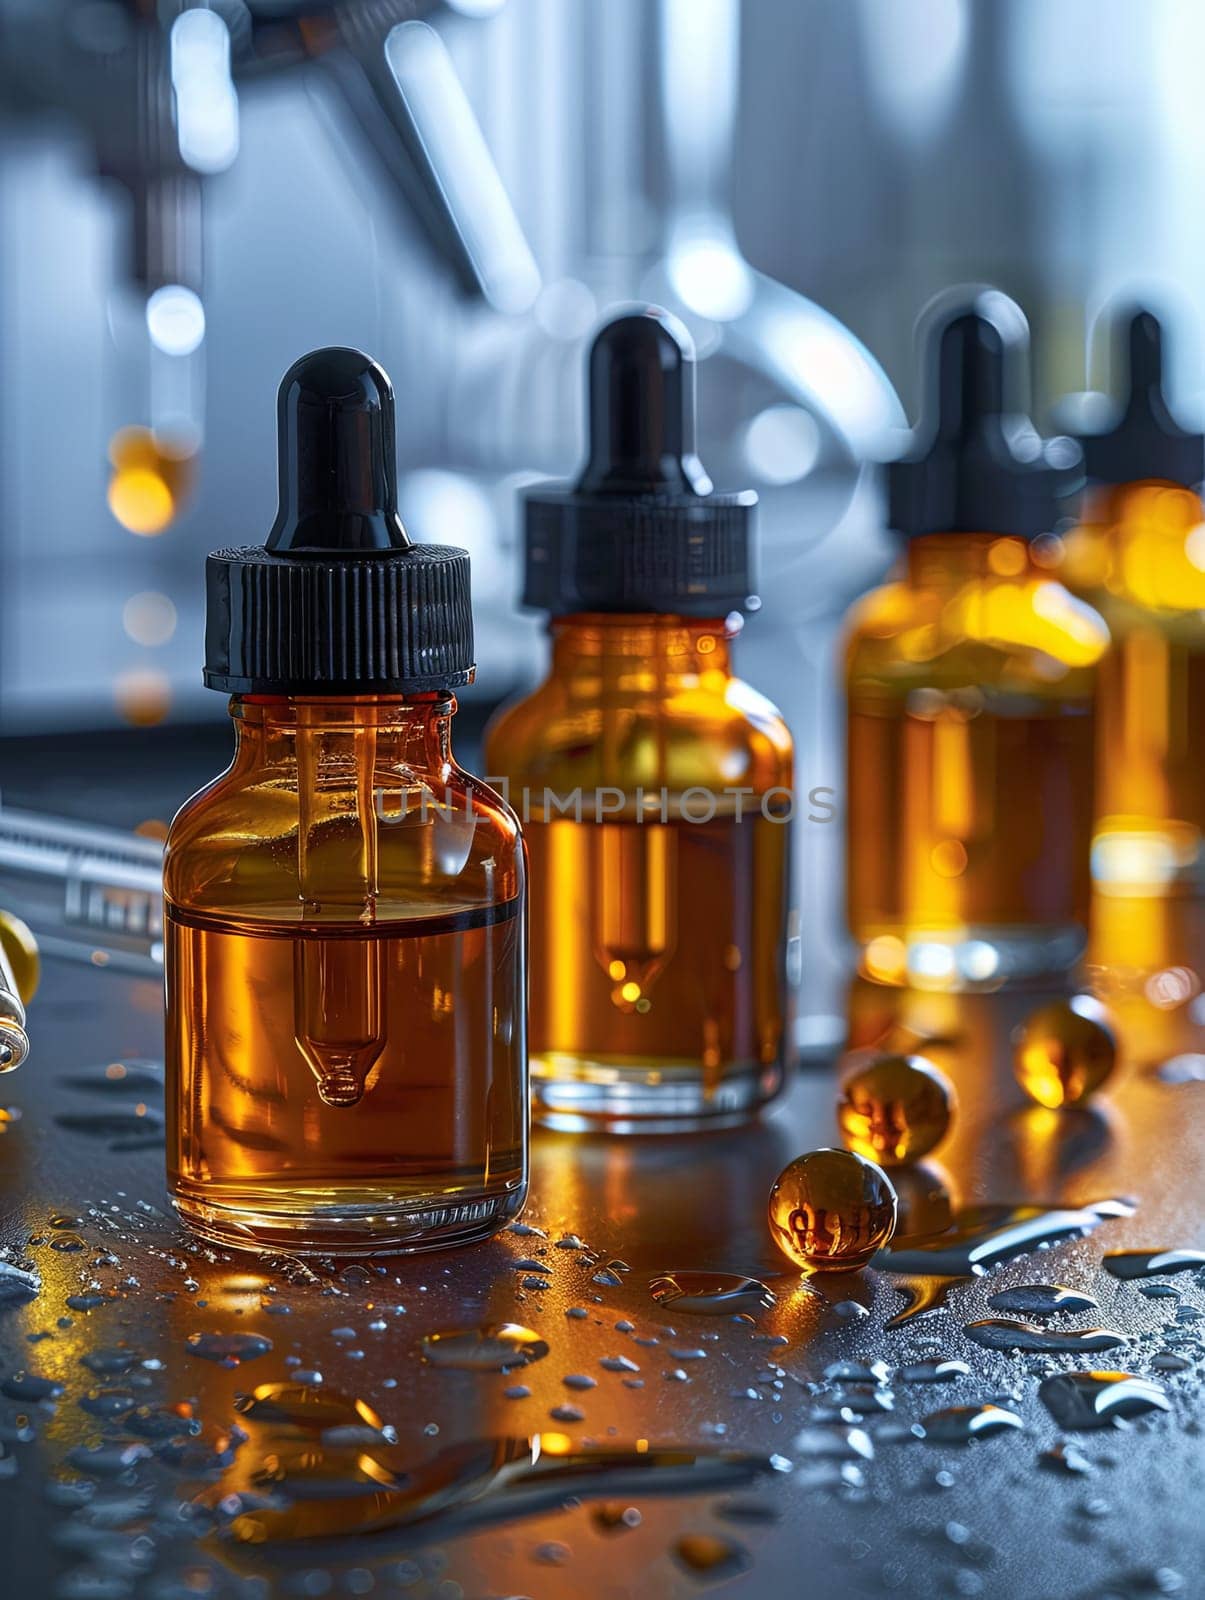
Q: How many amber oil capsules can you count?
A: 3